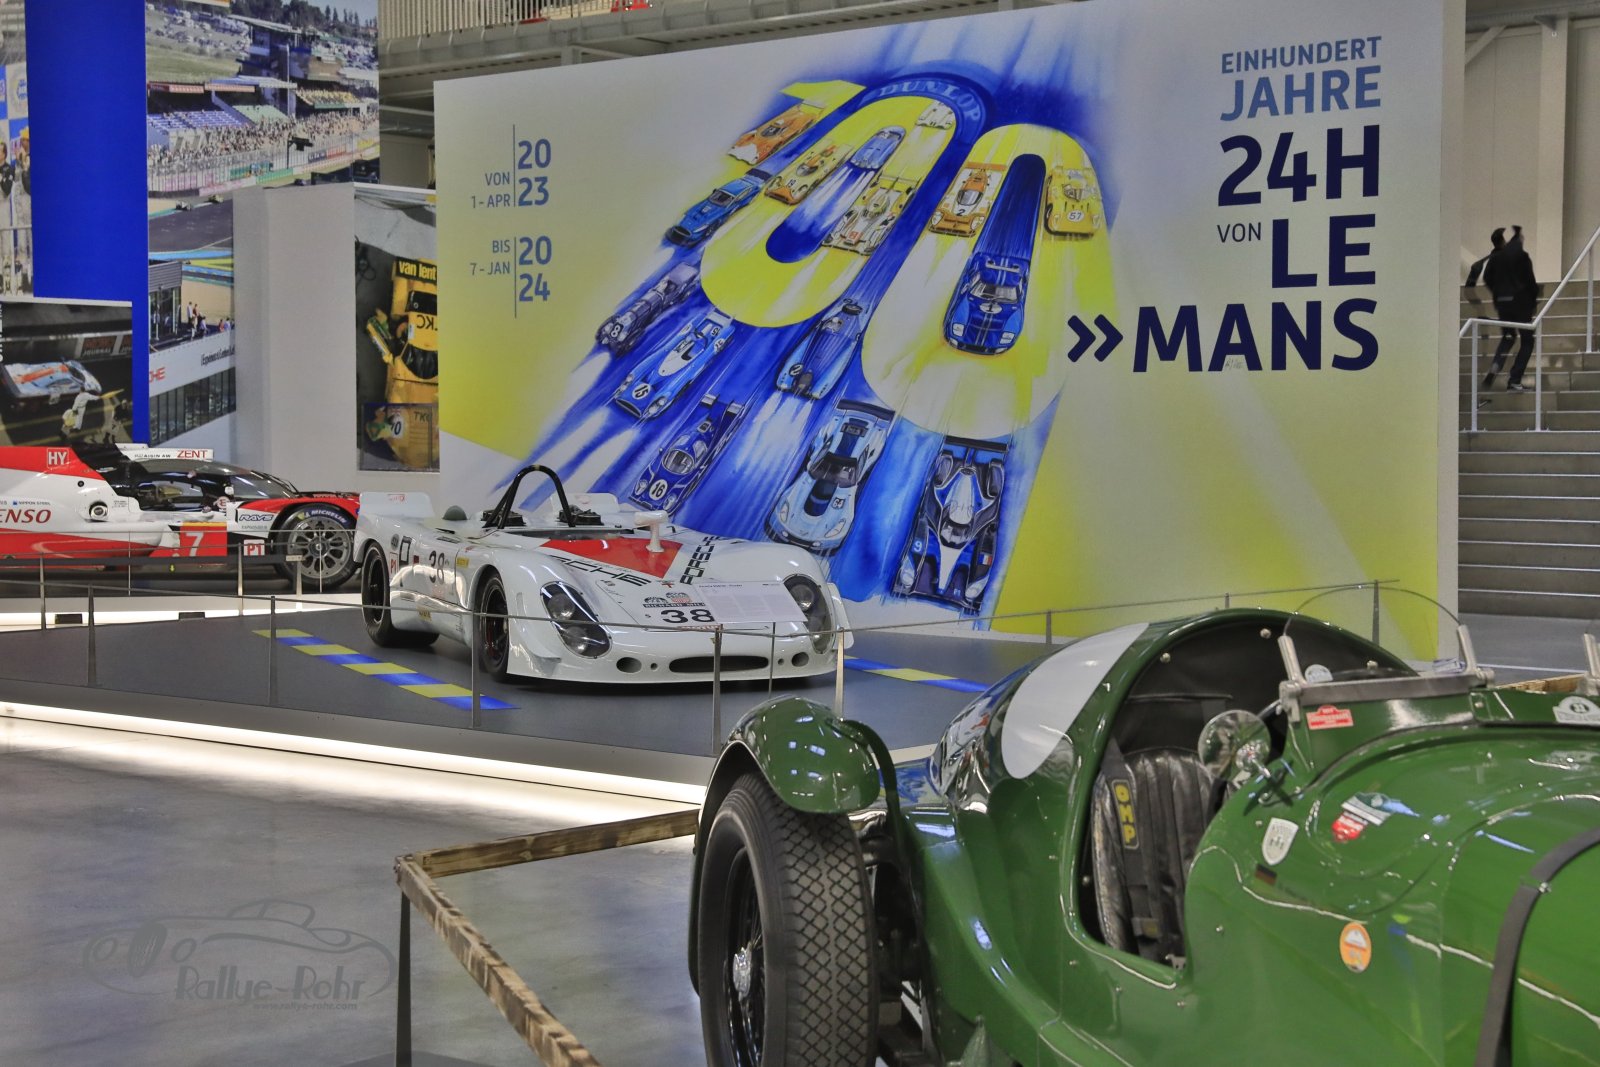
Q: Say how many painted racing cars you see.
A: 15